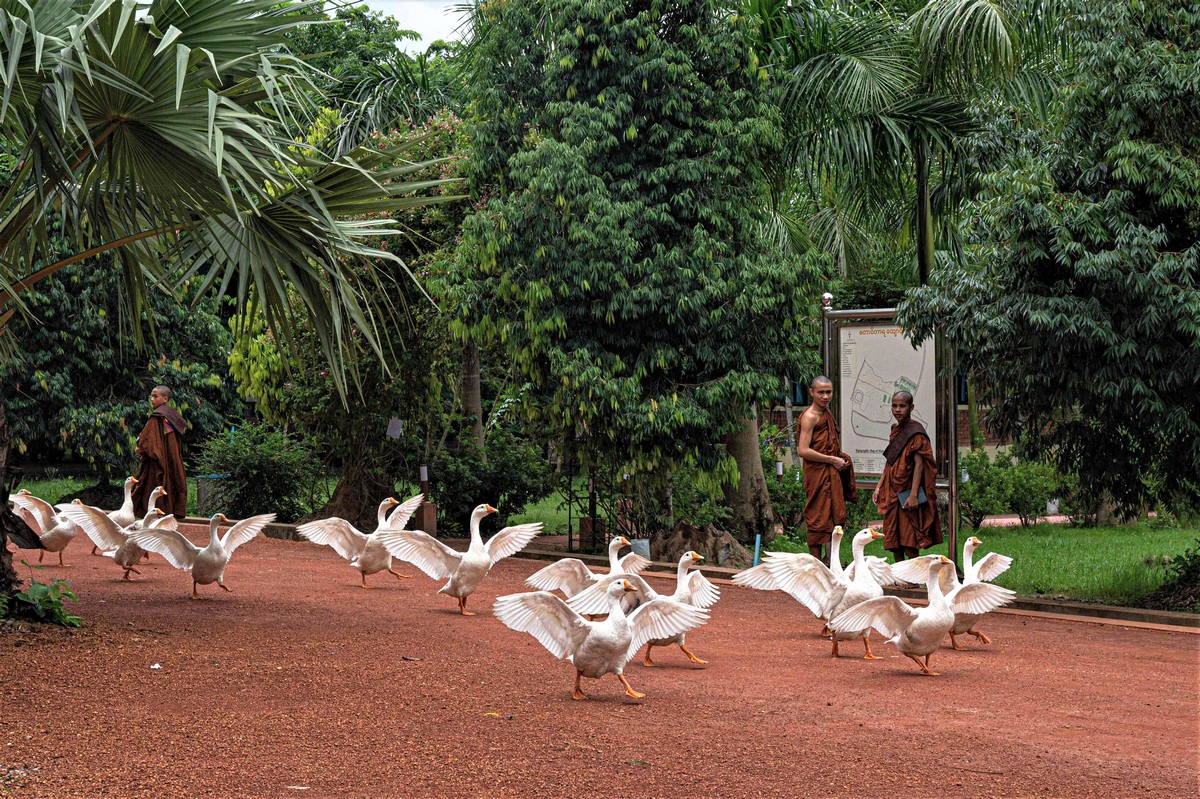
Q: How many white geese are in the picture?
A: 15